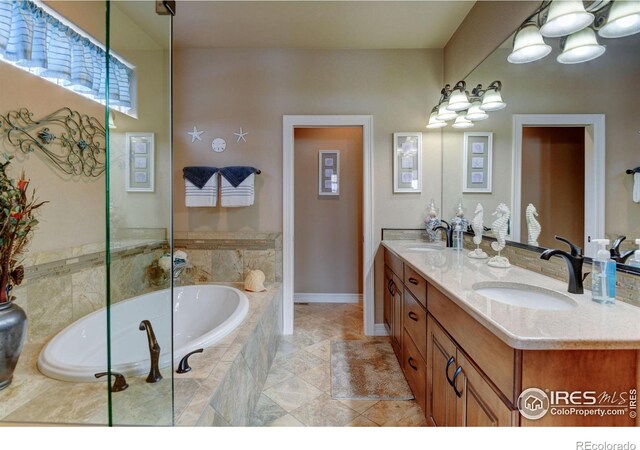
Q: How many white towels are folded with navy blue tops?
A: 2